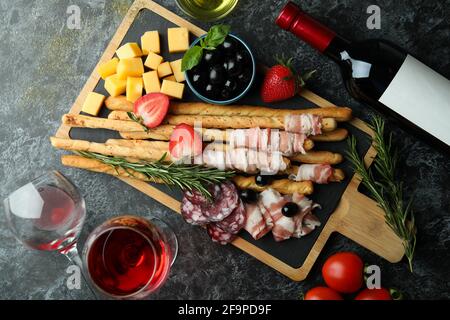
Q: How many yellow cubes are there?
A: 13